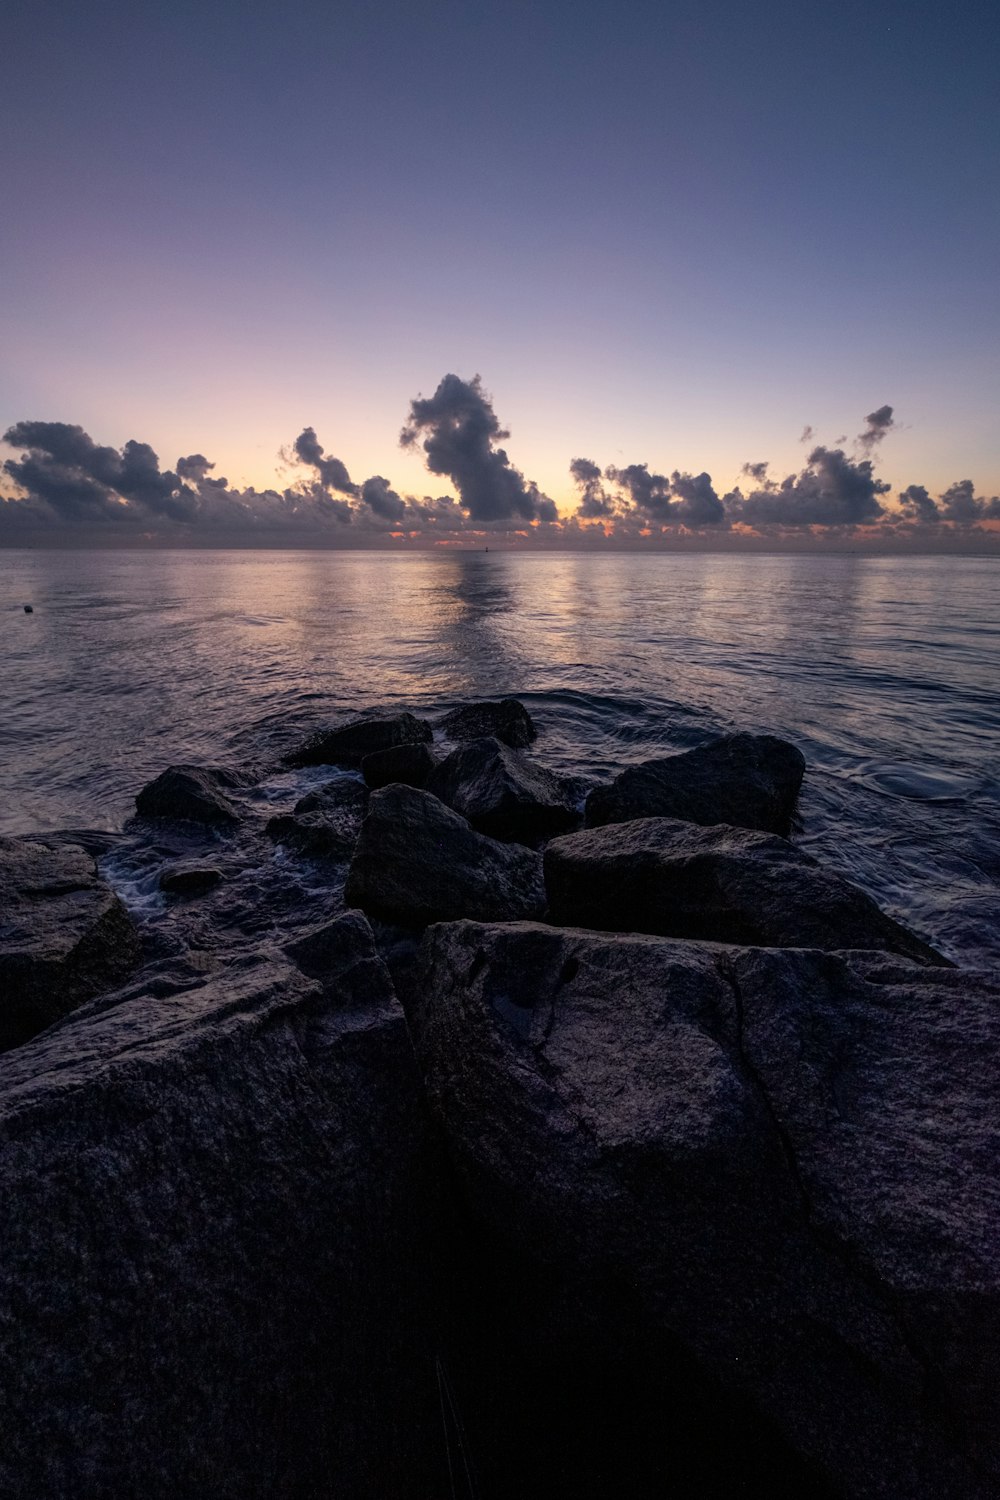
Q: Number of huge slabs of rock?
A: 2